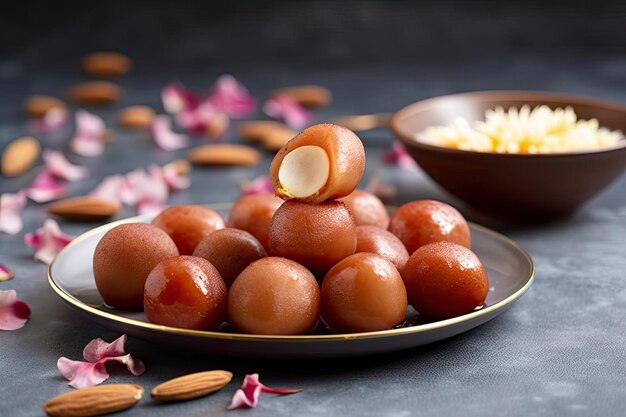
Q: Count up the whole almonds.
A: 12